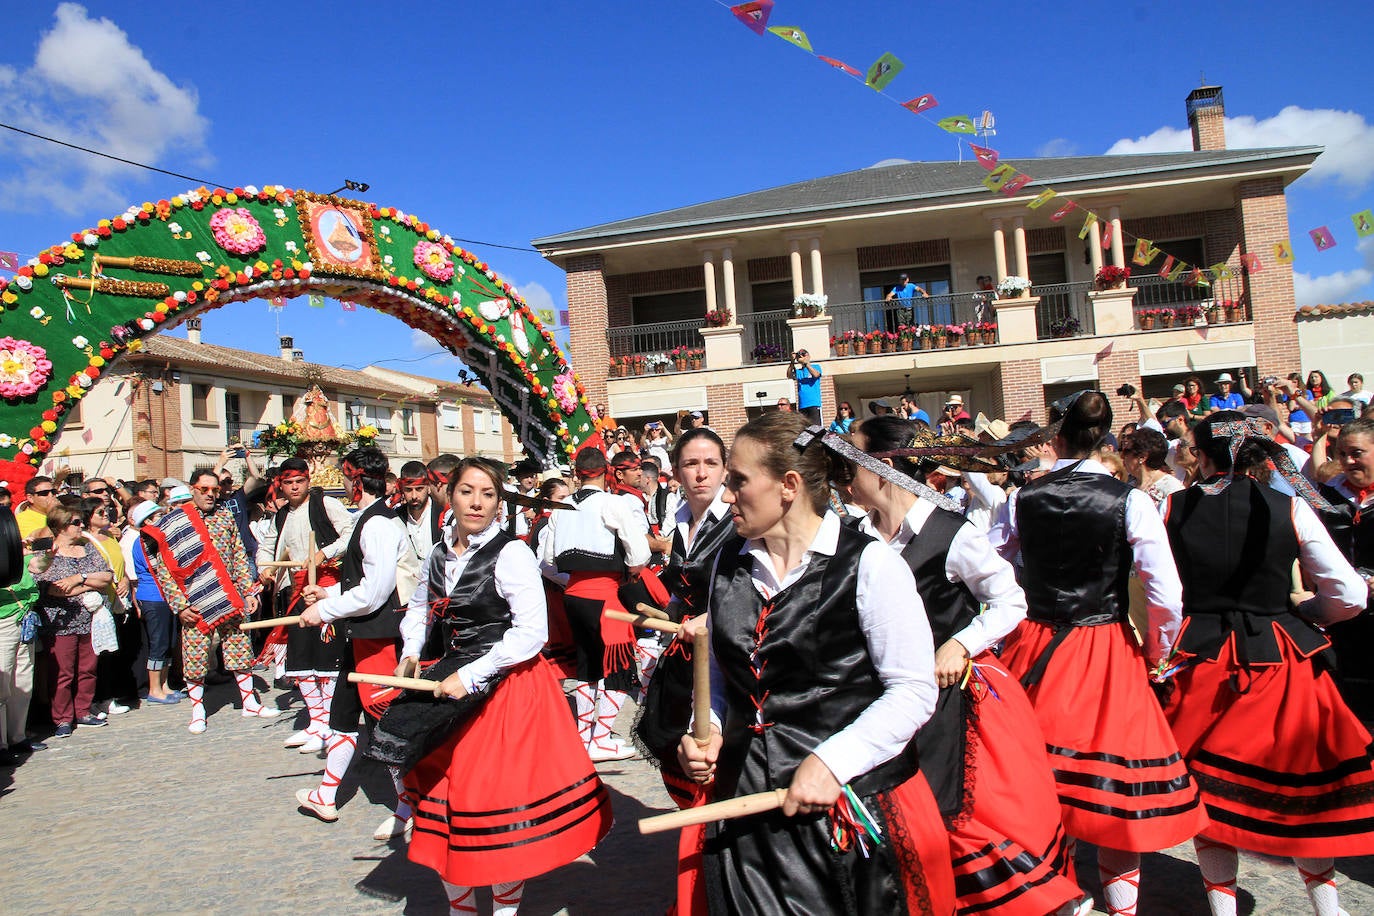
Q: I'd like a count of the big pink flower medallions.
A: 4